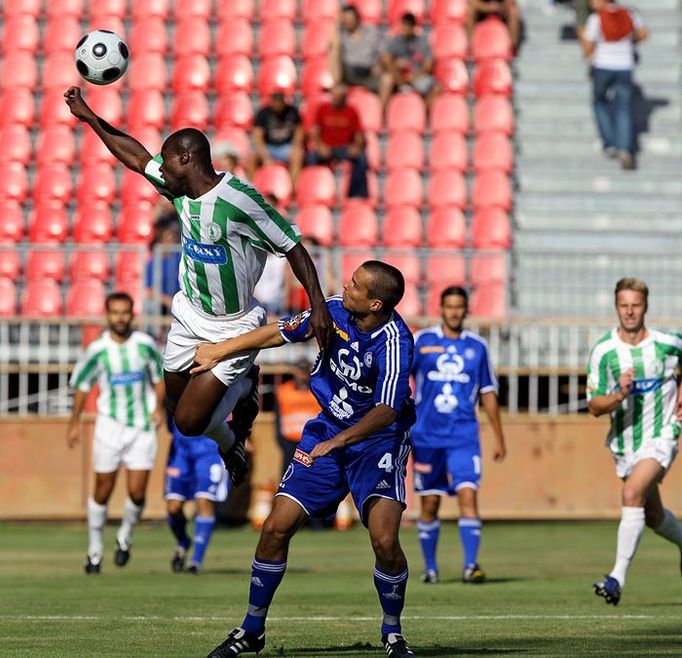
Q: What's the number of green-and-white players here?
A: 3